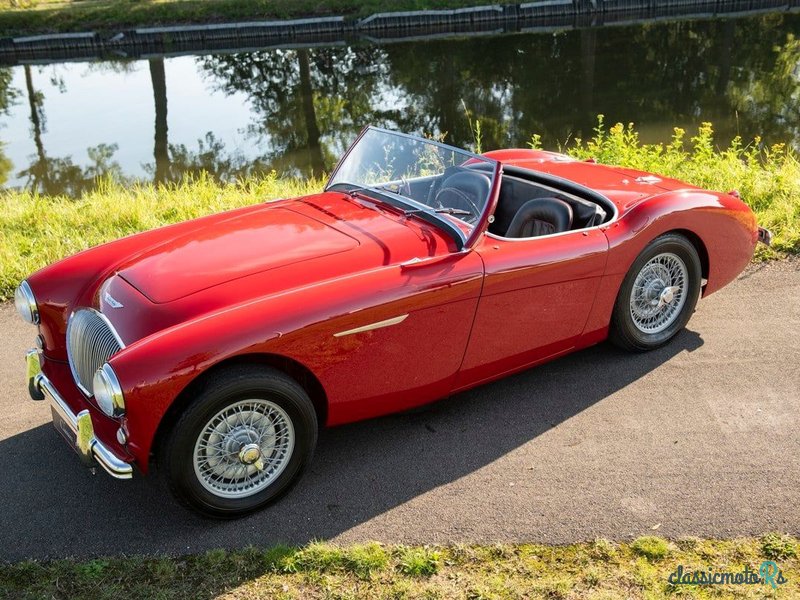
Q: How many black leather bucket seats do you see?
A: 2